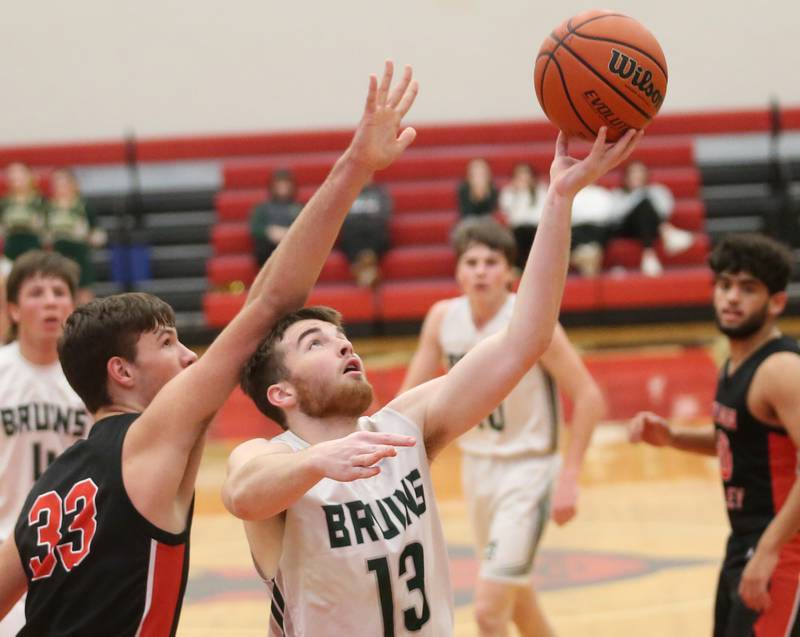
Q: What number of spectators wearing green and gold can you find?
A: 2